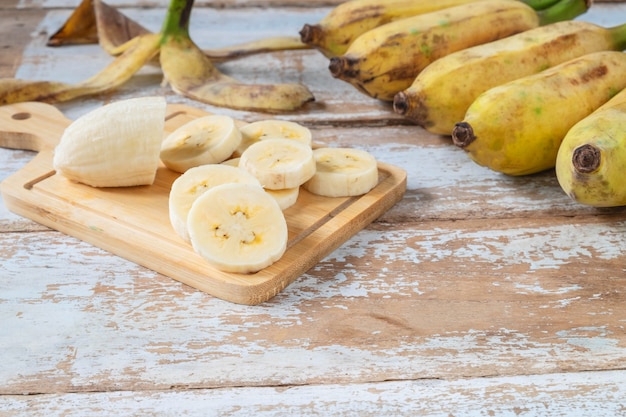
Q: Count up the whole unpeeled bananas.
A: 5